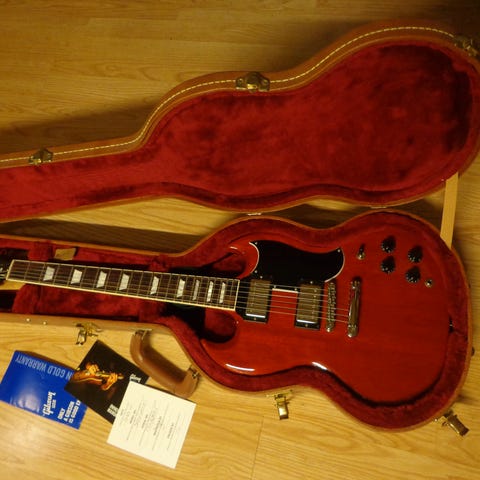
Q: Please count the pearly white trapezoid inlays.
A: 9